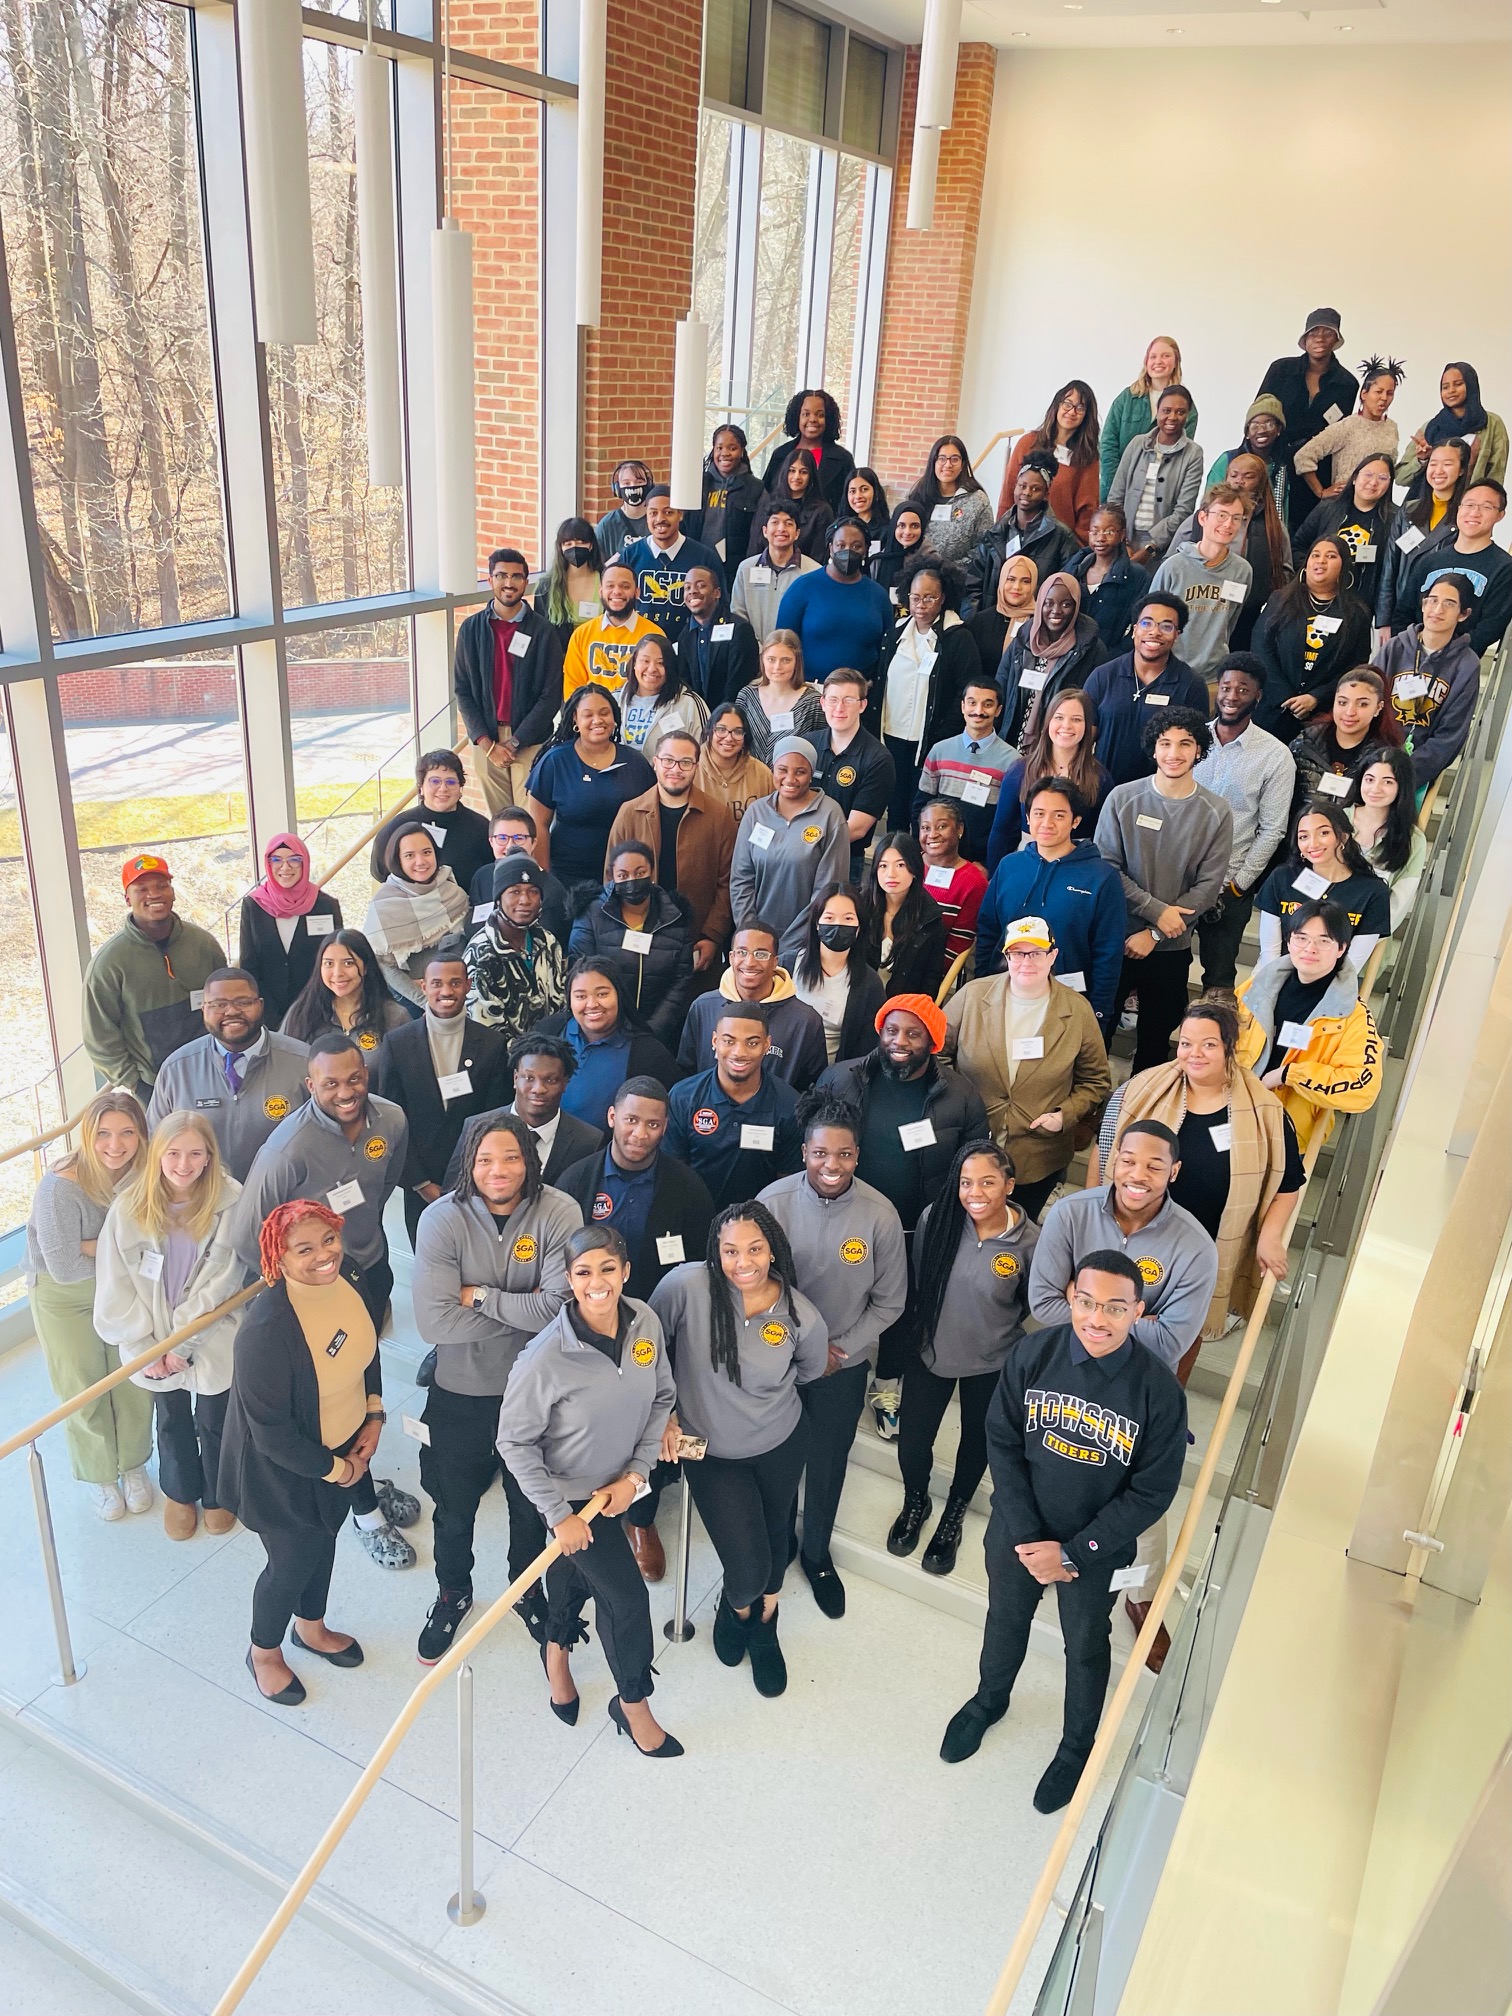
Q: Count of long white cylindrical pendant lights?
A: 7